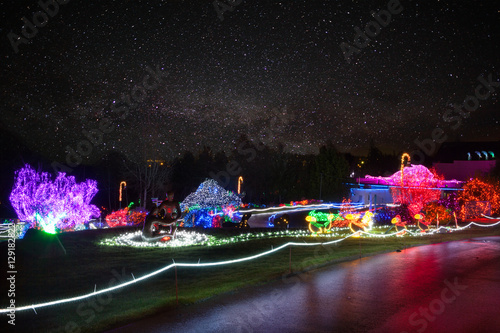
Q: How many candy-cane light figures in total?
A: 3